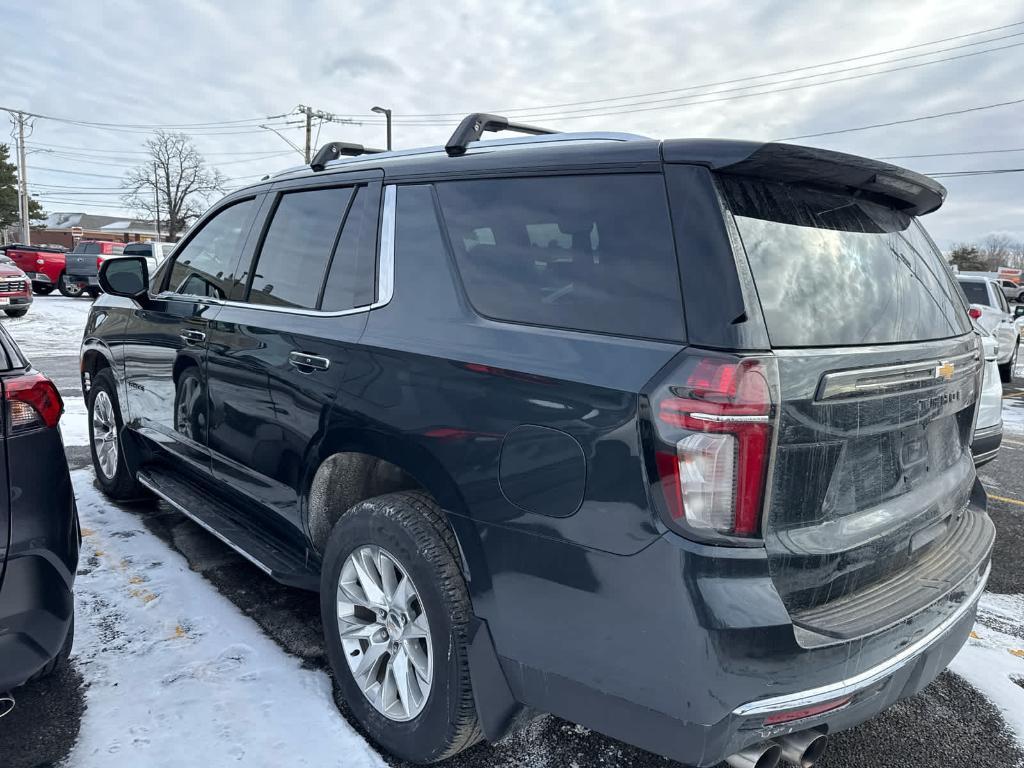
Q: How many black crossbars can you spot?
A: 2